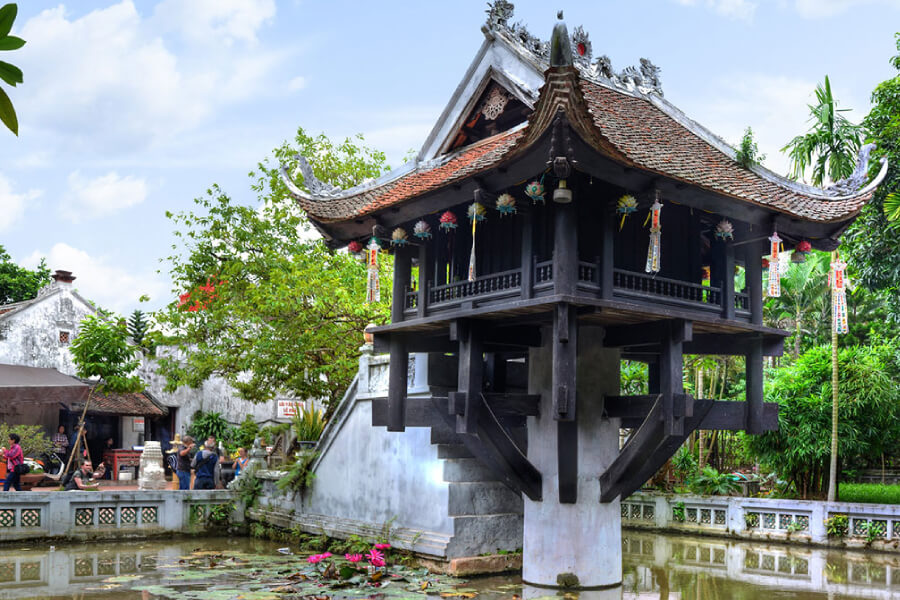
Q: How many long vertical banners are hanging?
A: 5